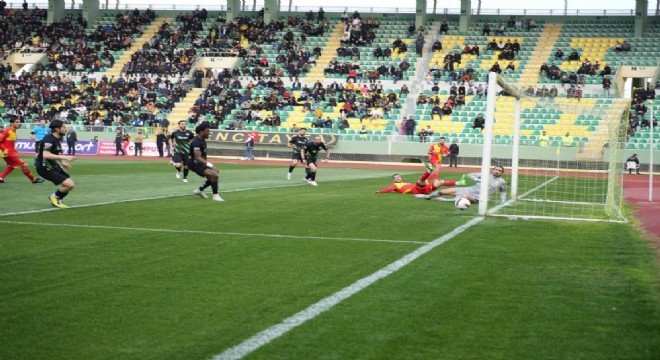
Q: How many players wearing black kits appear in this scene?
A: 5